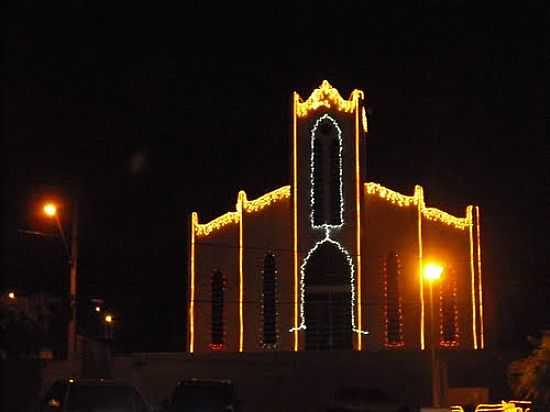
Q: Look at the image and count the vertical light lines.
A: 7